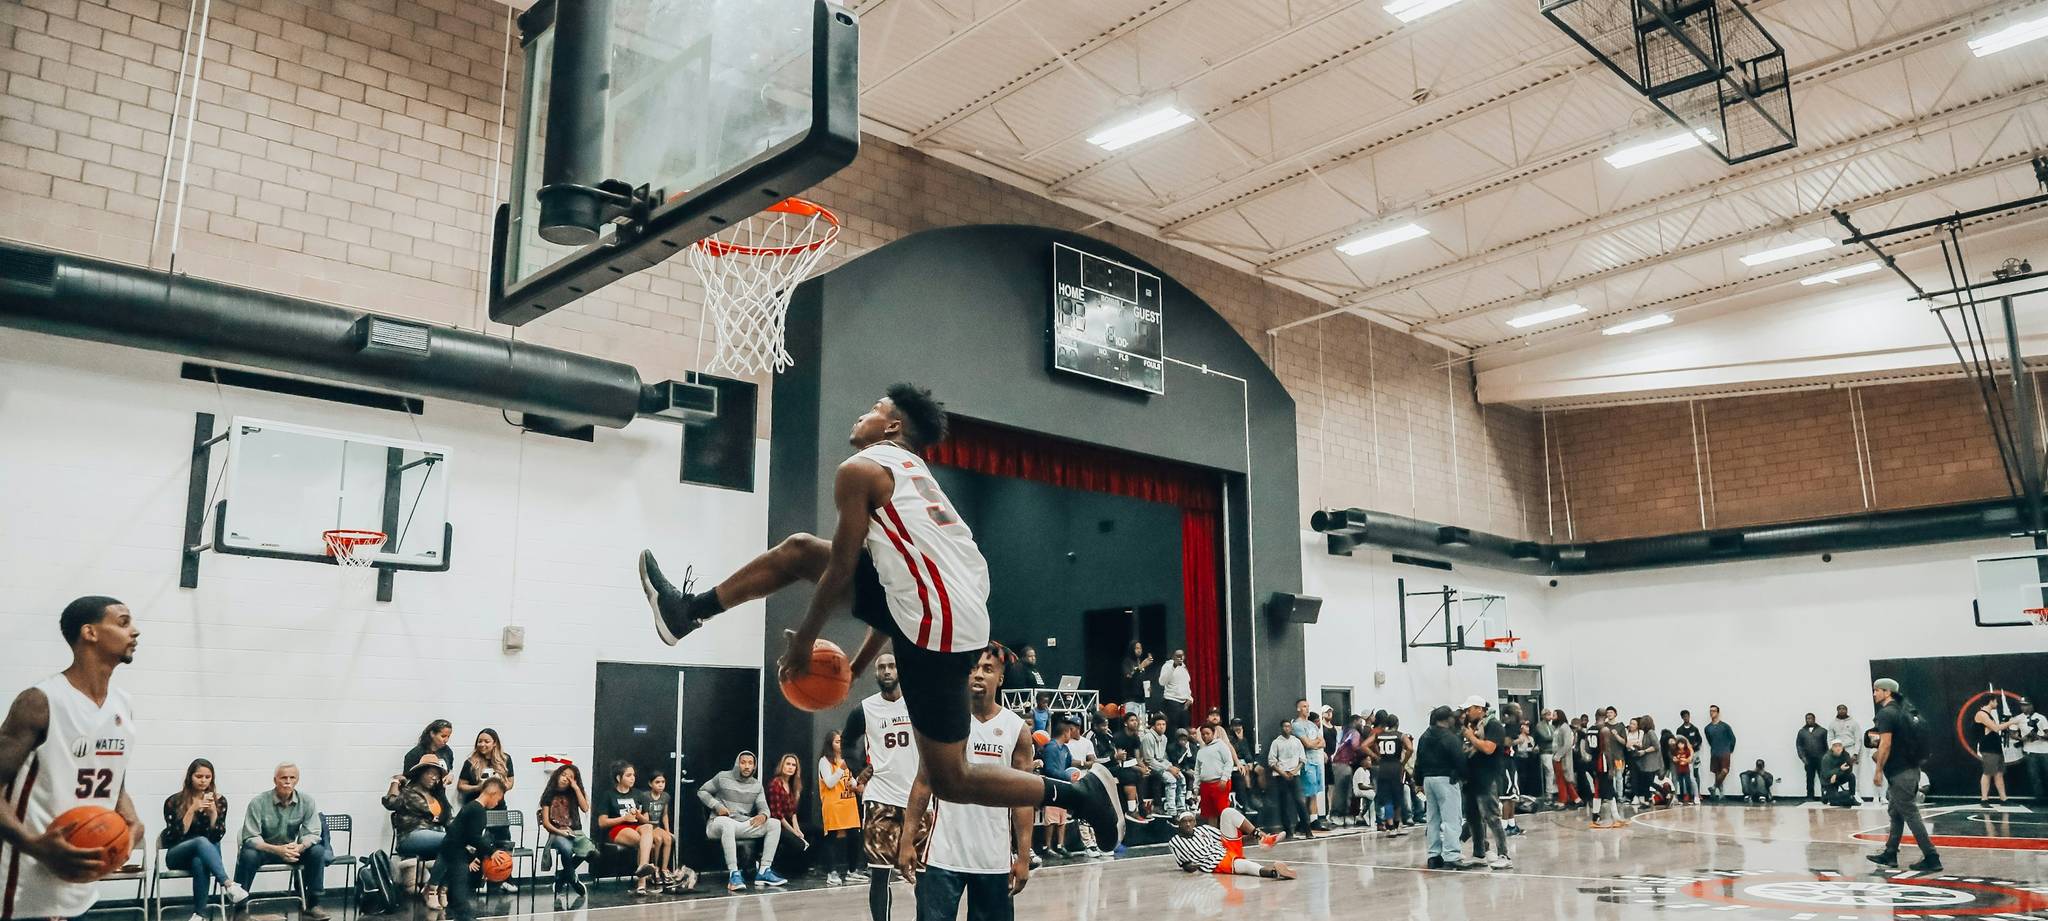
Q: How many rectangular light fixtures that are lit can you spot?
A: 9